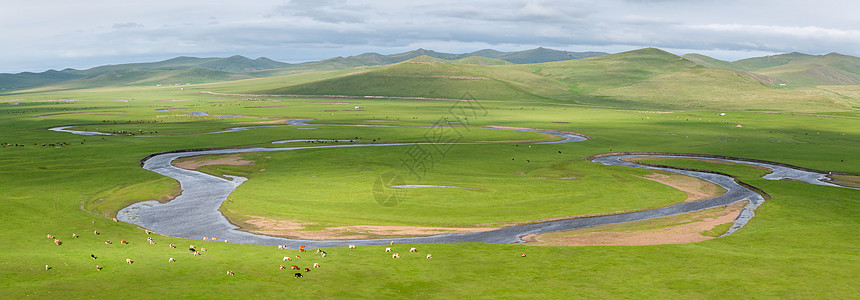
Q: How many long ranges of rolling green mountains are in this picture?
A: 1